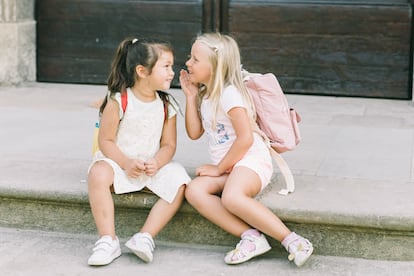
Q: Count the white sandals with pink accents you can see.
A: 2